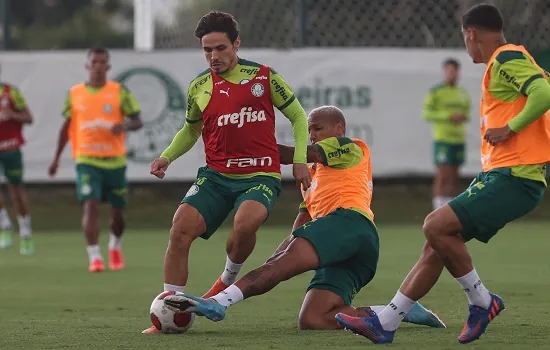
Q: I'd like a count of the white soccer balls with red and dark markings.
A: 1